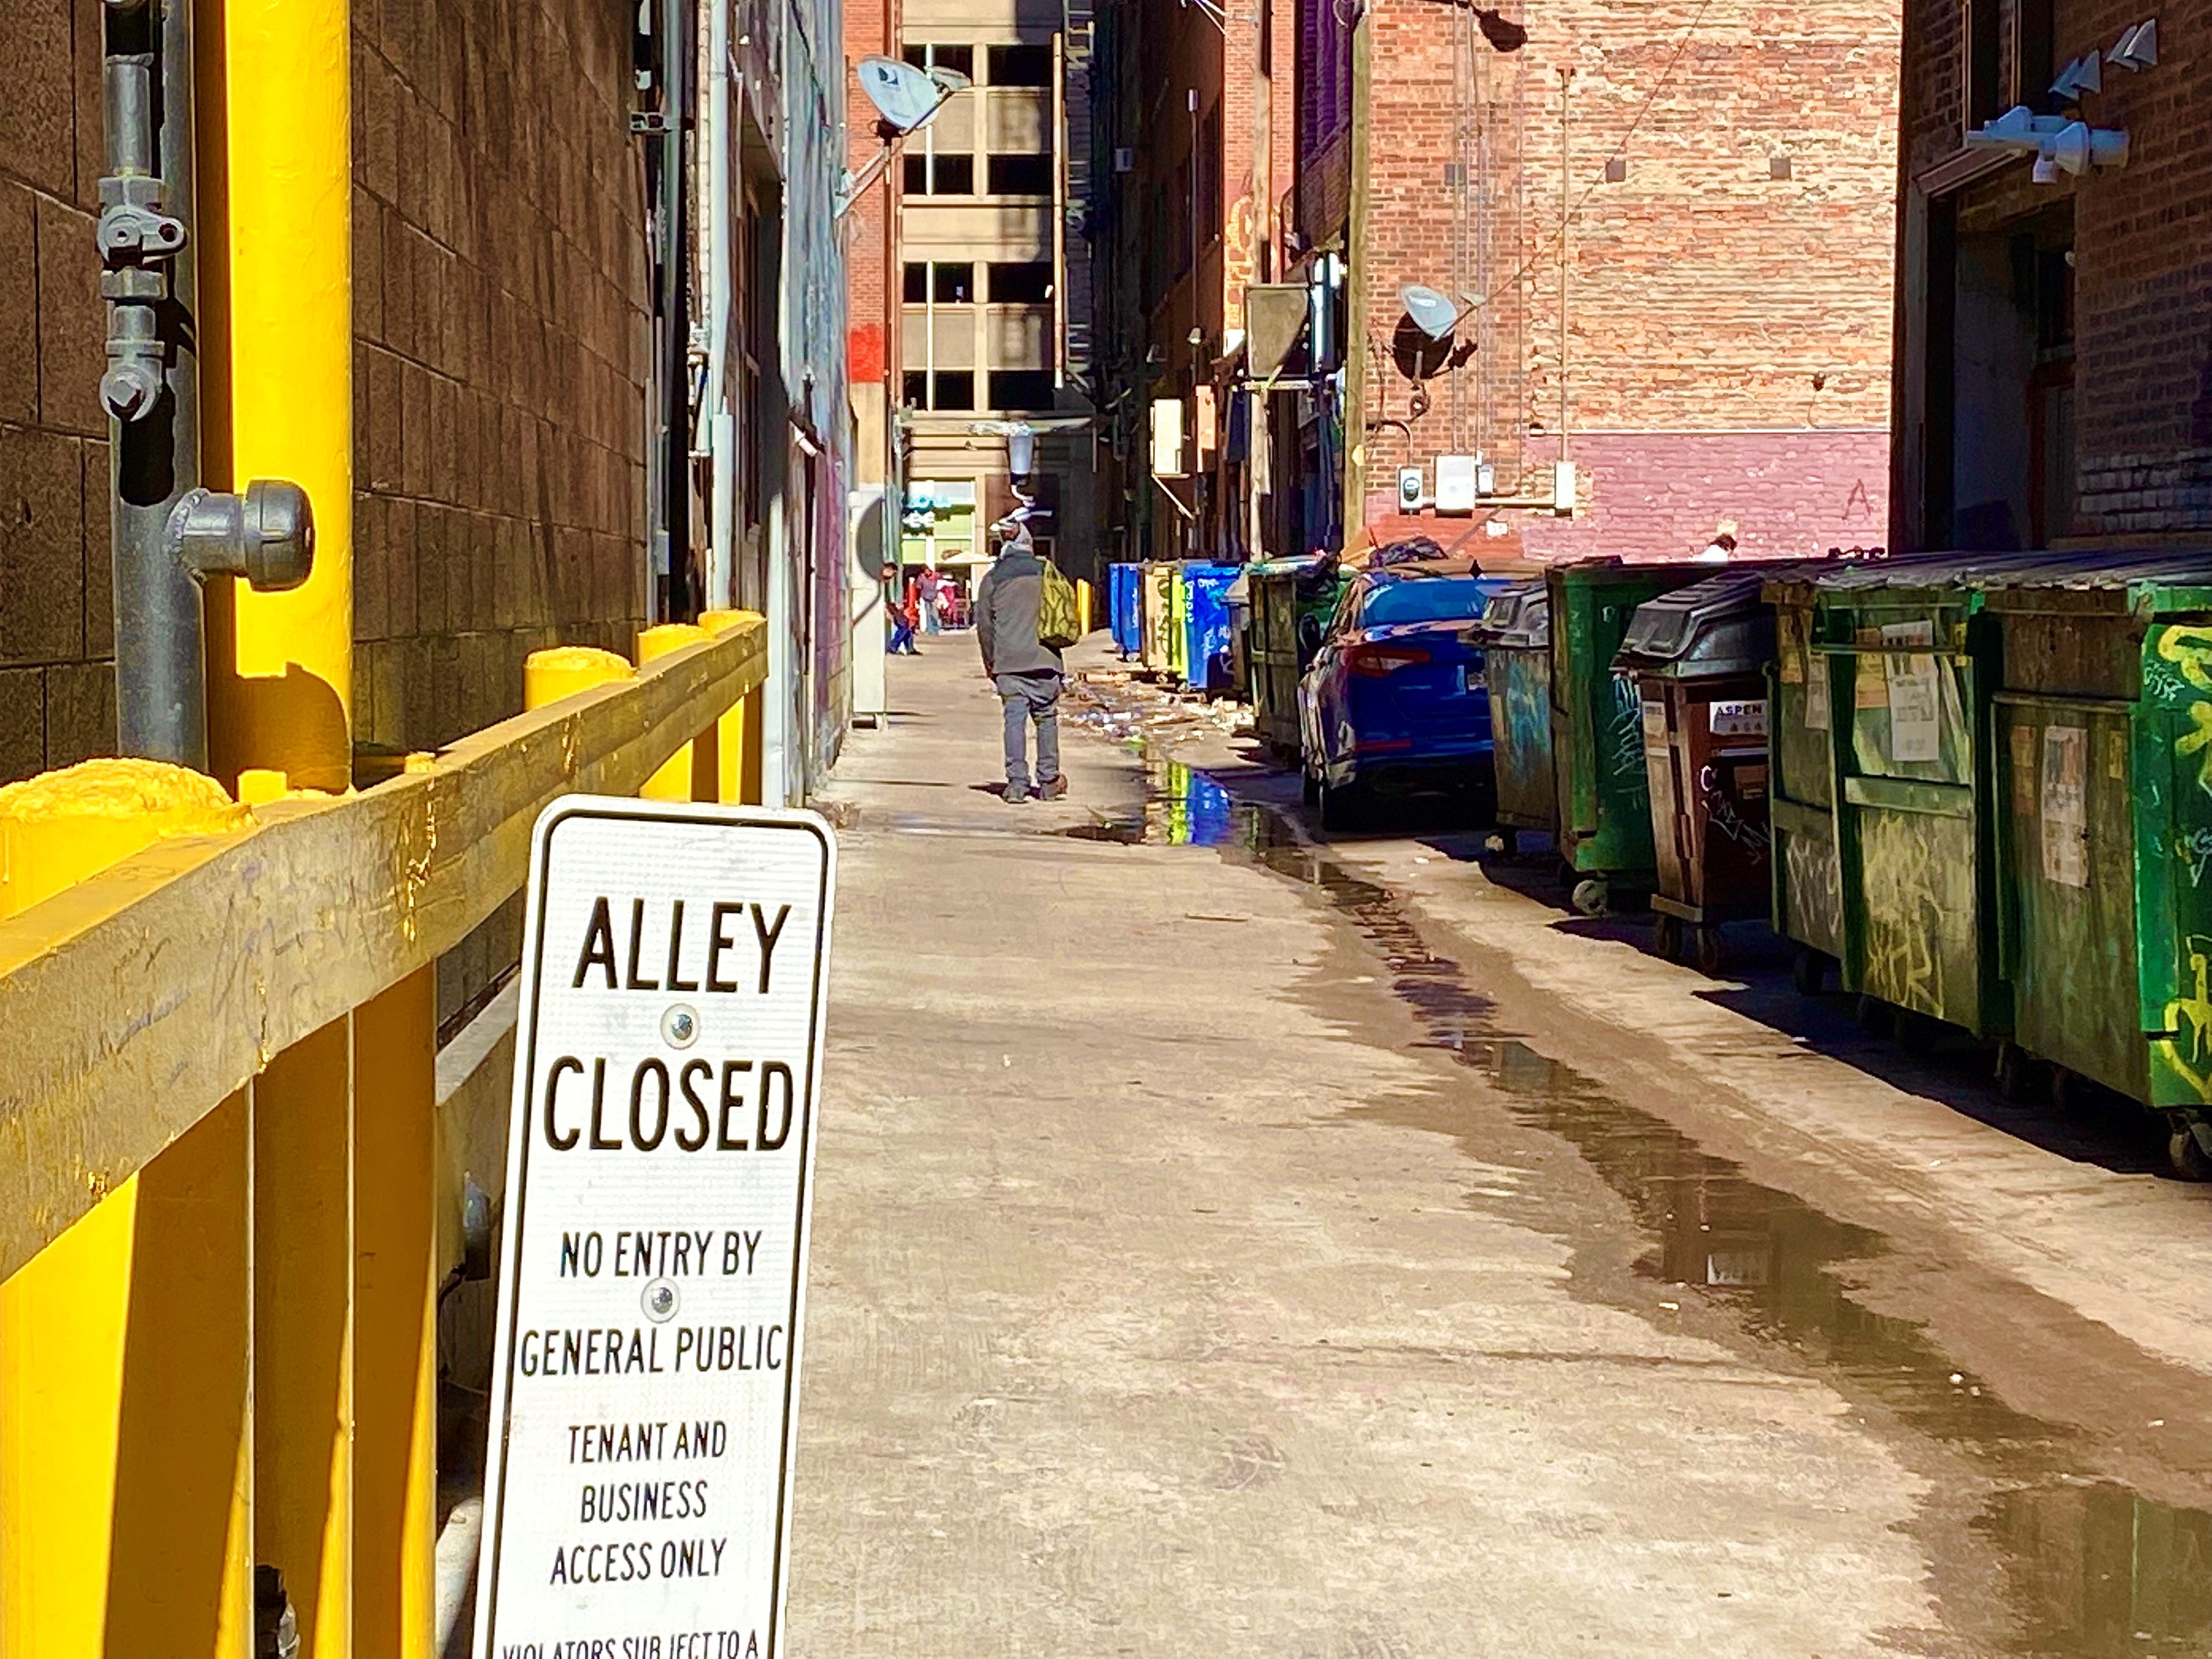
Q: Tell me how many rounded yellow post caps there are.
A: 4